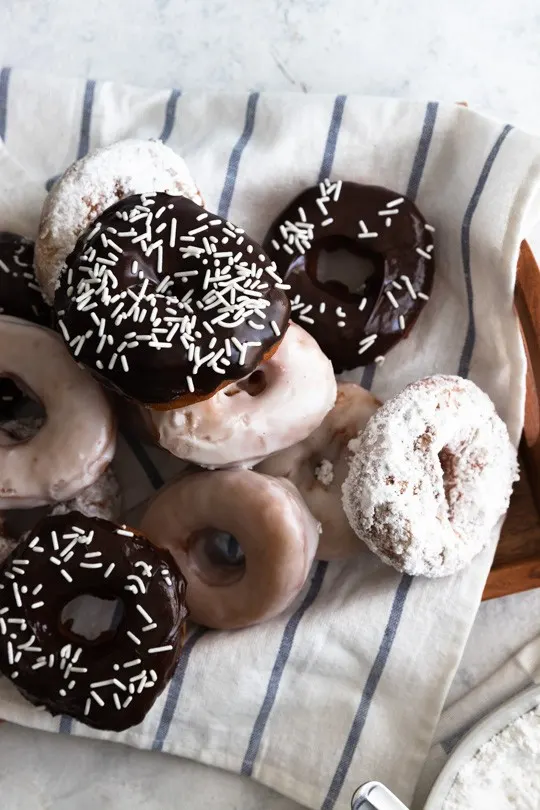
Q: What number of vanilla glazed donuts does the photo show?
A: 4